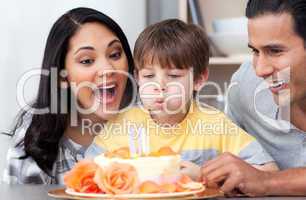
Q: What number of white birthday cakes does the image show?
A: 1